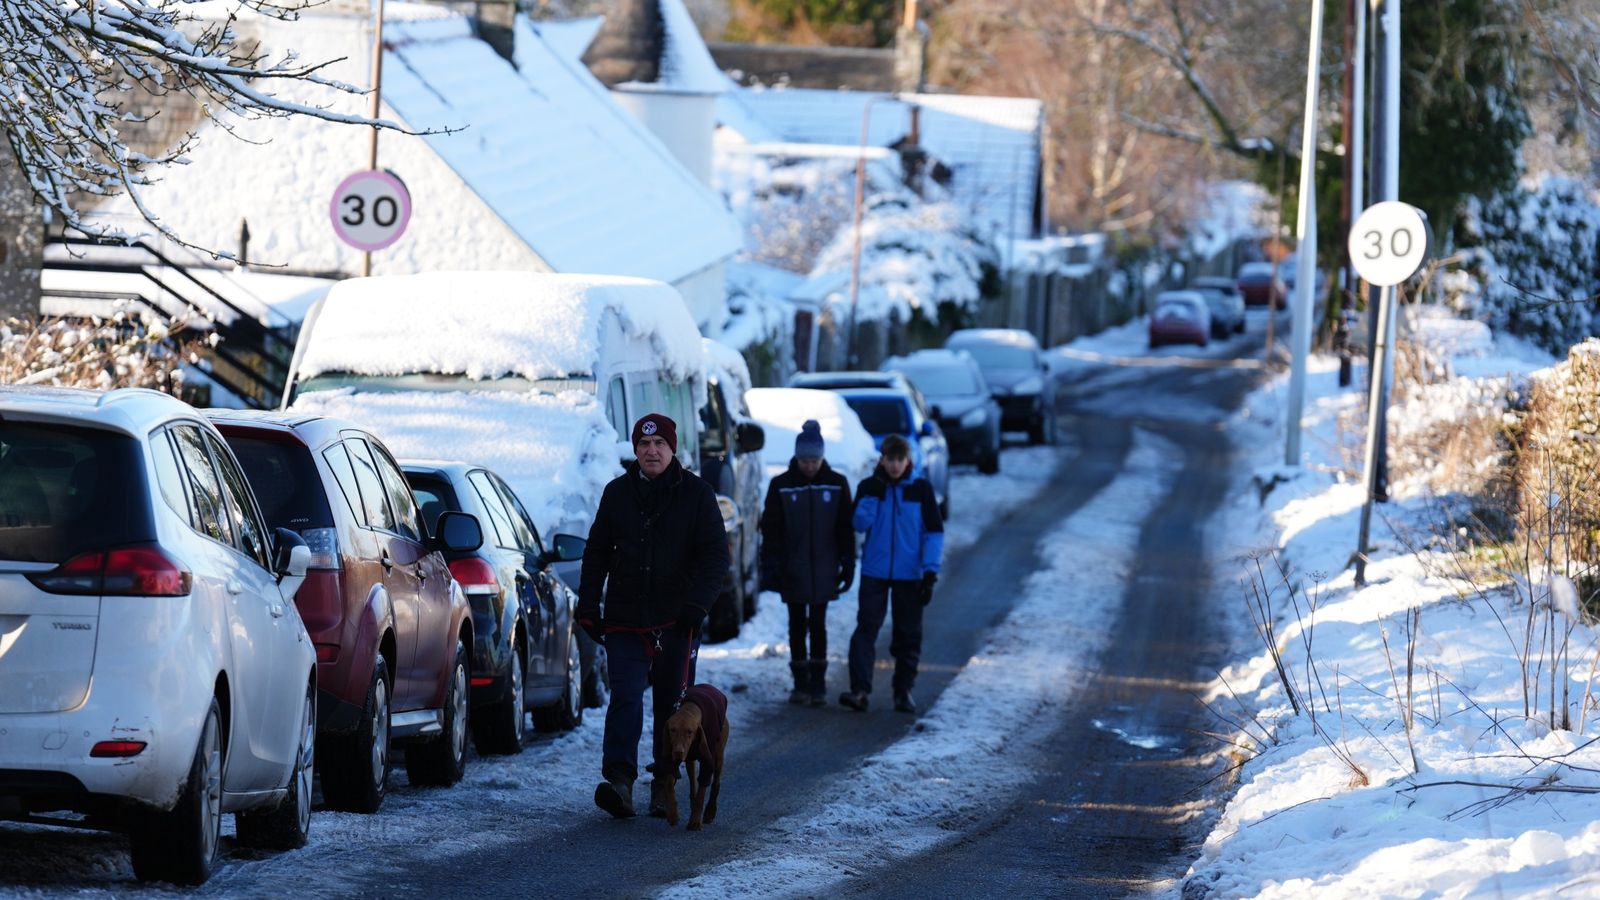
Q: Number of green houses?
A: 0